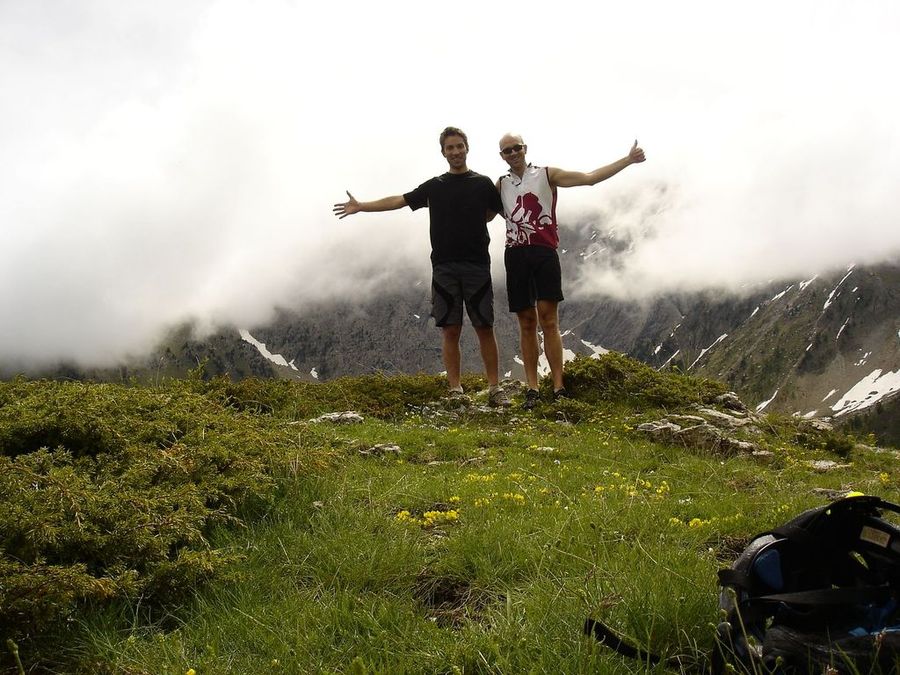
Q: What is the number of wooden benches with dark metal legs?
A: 0